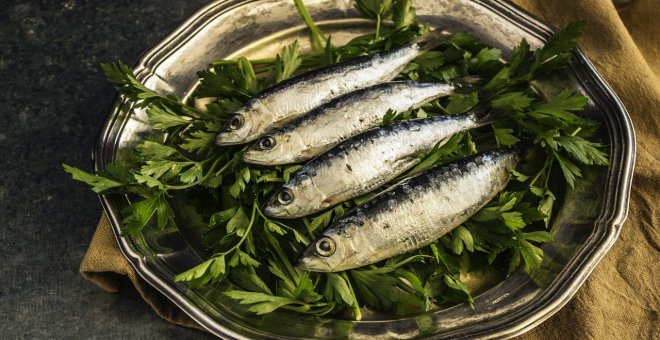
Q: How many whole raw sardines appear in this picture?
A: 4